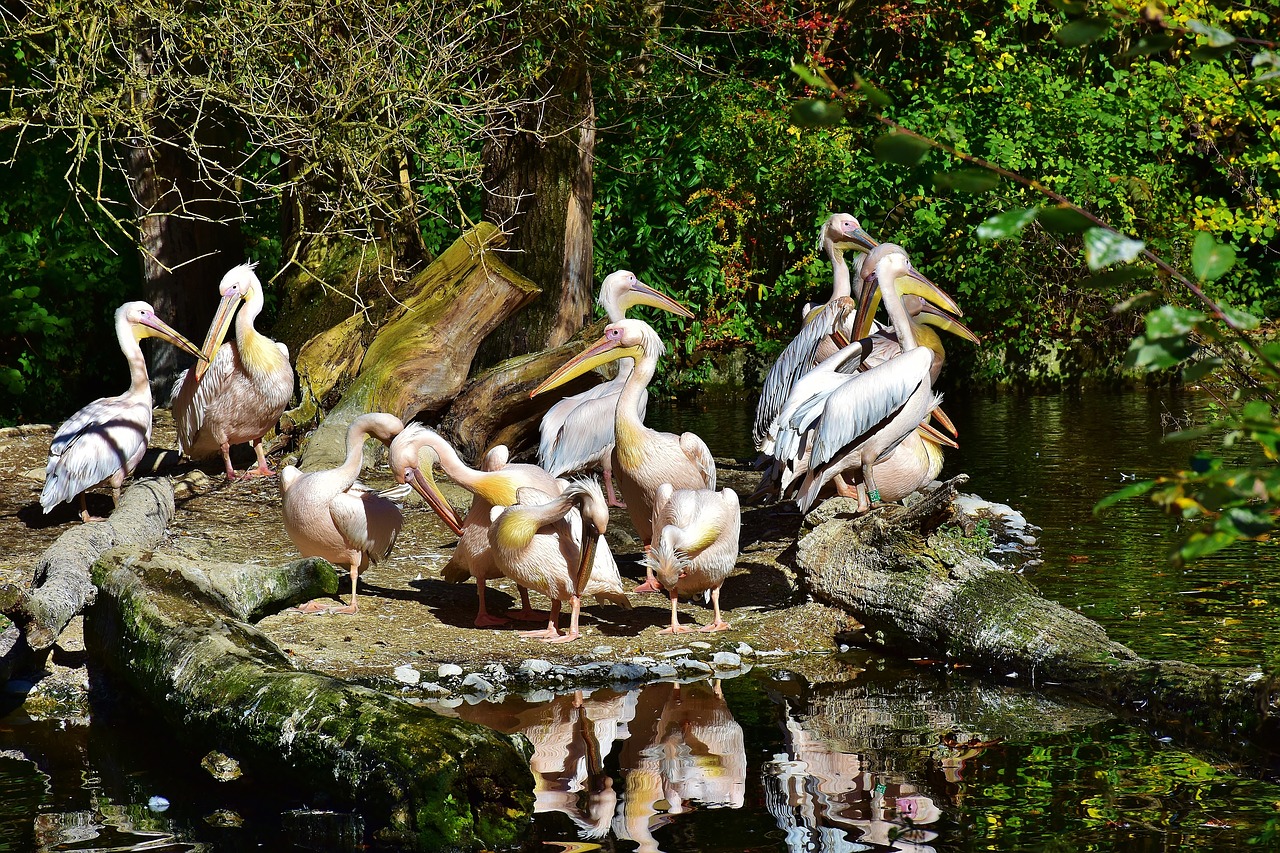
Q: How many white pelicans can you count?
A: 13